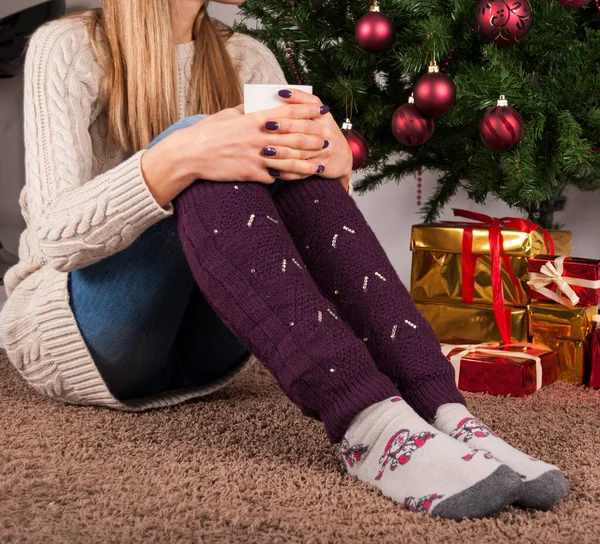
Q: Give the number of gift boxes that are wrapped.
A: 6